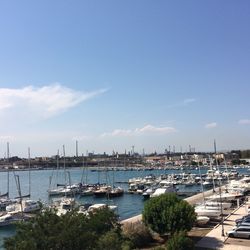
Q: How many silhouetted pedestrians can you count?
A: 0